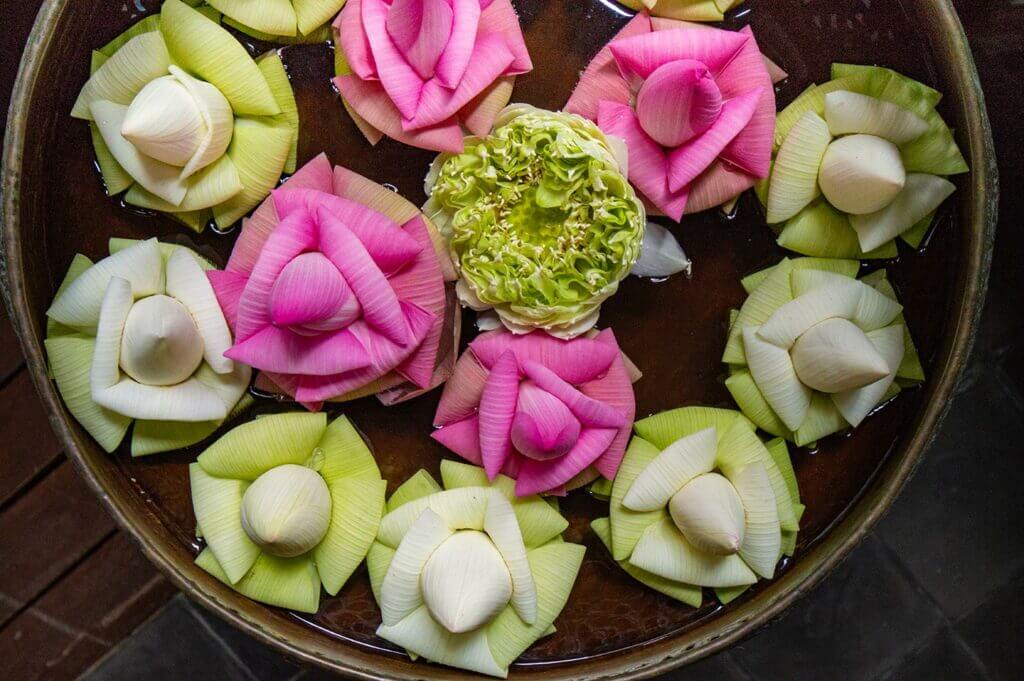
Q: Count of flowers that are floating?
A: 14